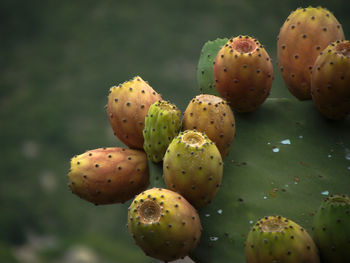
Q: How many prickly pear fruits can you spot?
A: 11